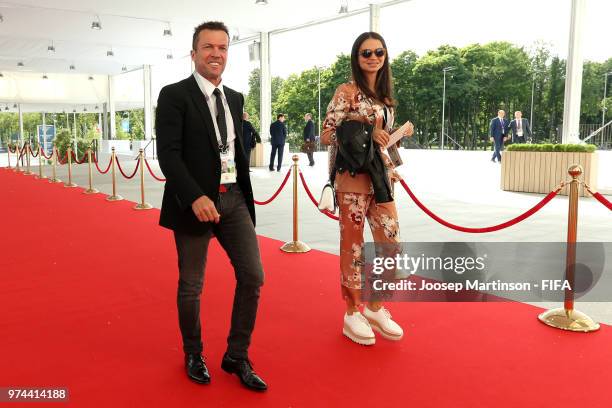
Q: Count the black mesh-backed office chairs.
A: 0